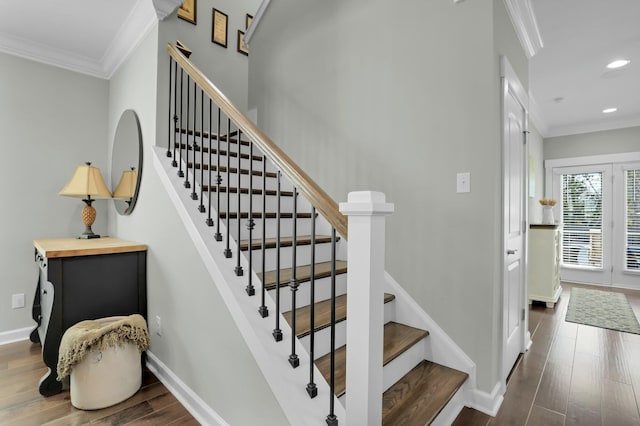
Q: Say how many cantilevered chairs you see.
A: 0